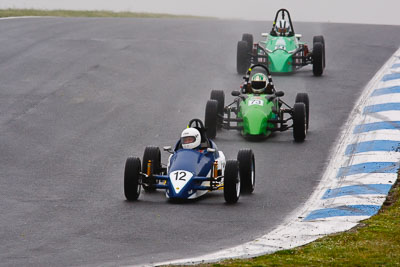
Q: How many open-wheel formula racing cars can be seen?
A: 3